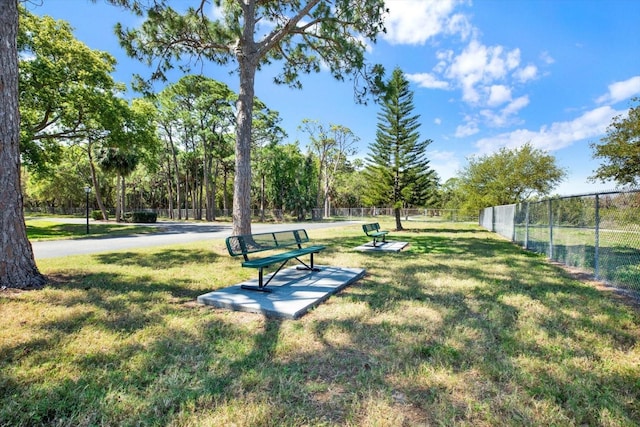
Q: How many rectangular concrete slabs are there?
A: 2